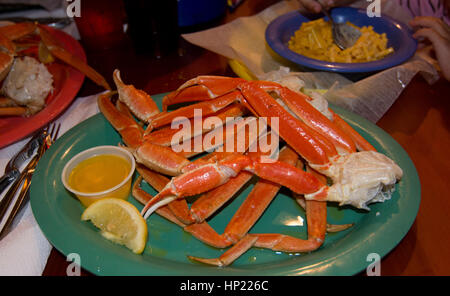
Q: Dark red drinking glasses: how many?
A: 1